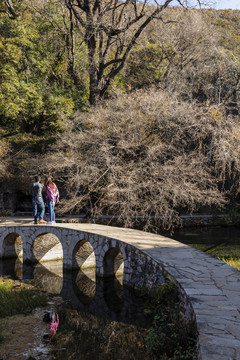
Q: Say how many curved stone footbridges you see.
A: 1